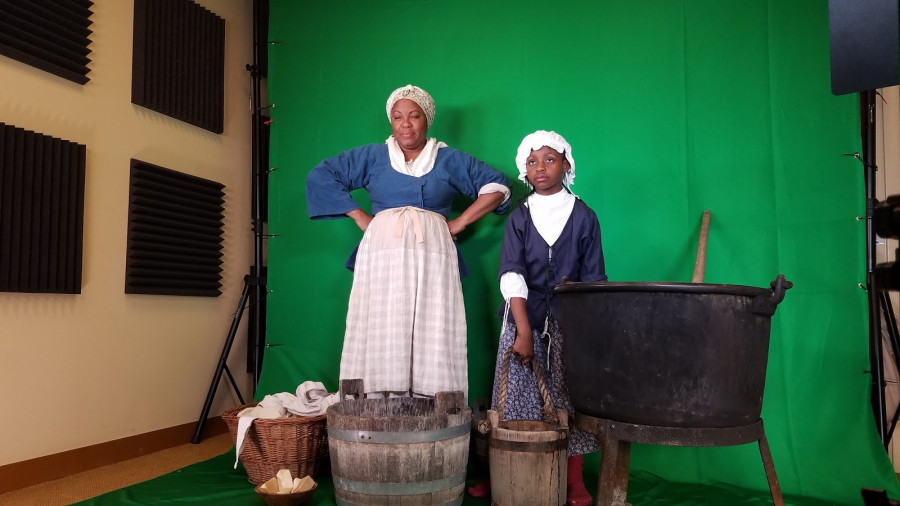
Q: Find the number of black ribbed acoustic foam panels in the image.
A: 4